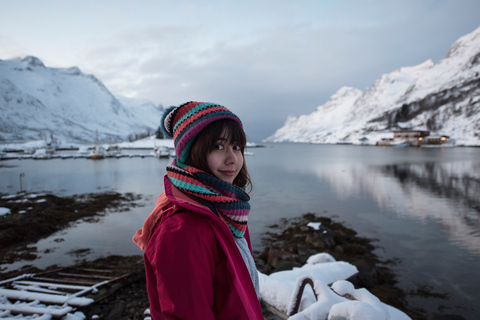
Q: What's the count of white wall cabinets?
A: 0